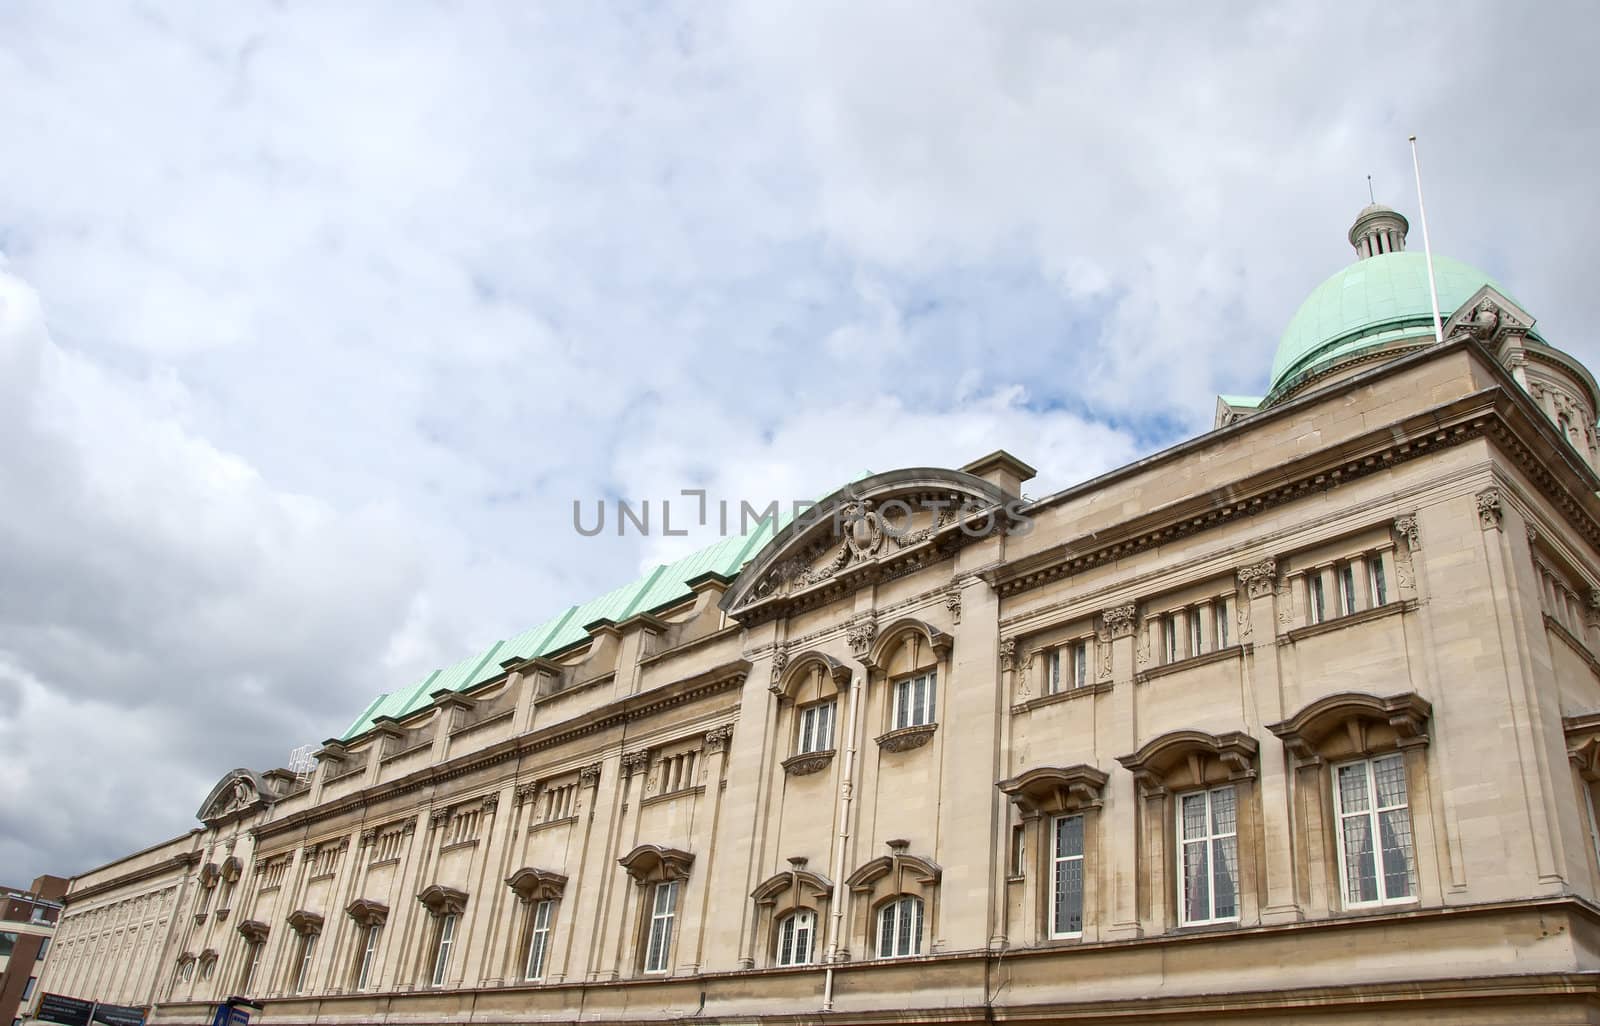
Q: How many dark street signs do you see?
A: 2